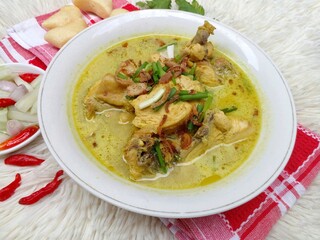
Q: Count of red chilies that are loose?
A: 3